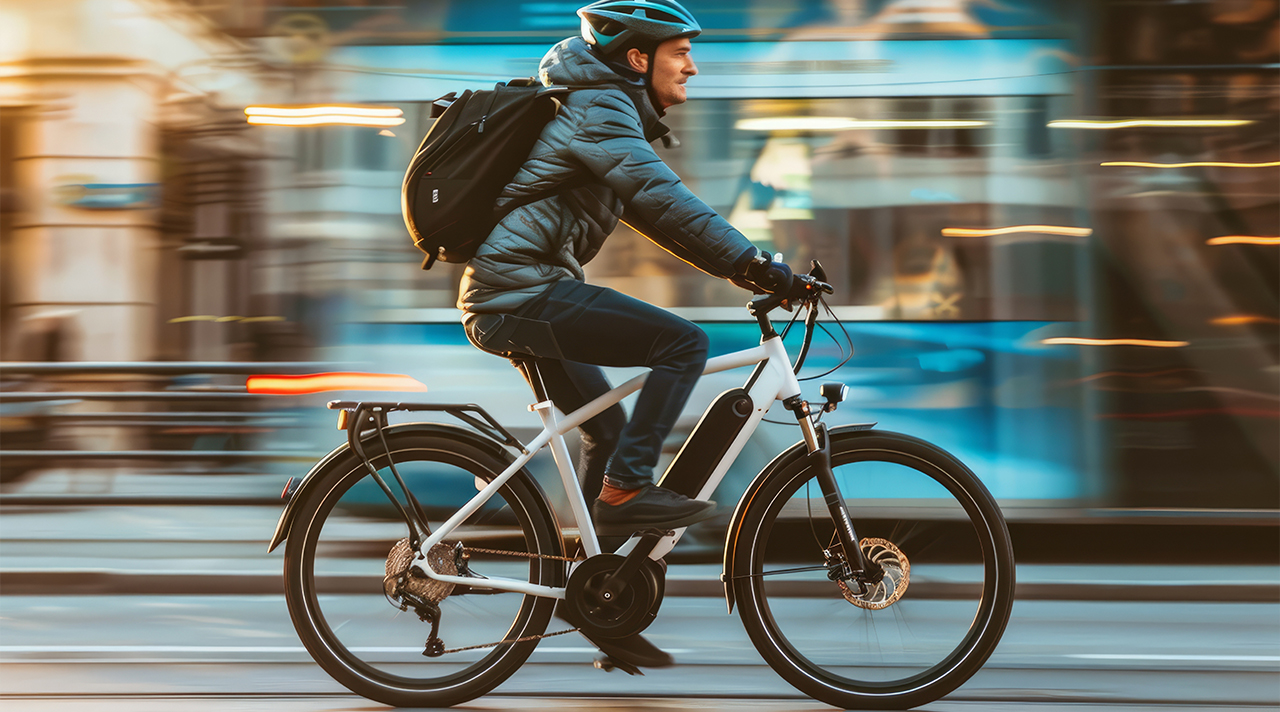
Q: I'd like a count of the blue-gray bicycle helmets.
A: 1